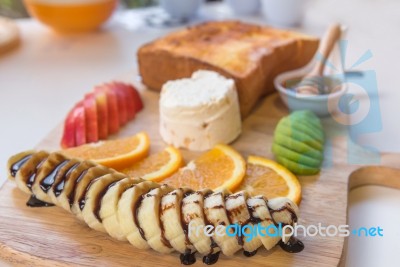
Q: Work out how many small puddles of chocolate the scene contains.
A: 5